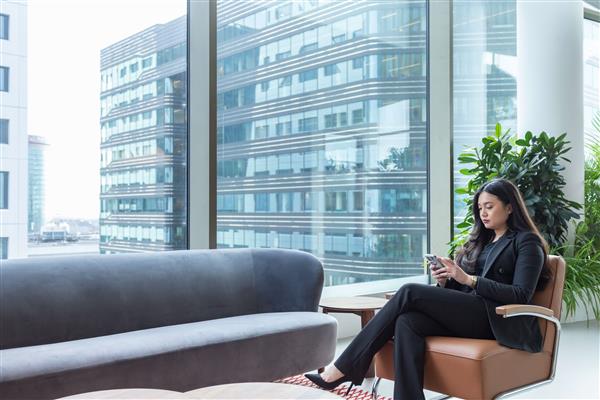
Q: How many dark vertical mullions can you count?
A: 2